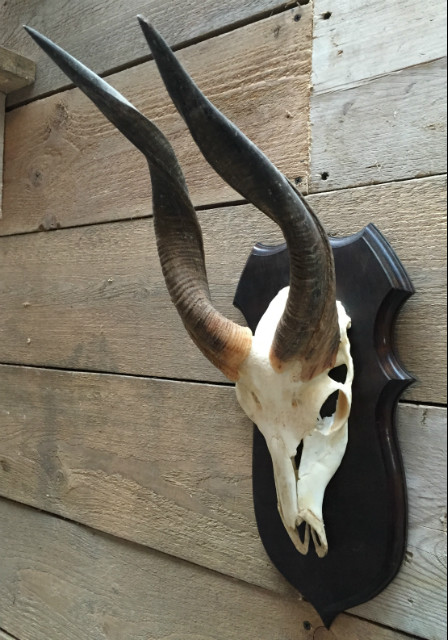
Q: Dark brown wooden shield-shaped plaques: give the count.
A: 1